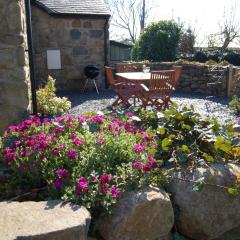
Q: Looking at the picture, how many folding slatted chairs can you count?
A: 4